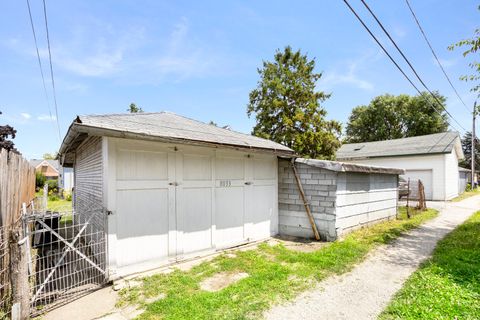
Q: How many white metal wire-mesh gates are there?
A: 1